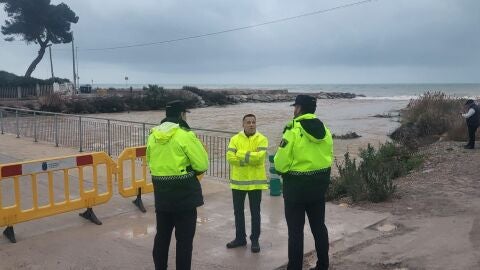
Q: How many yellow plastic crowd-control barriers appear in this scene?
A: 2